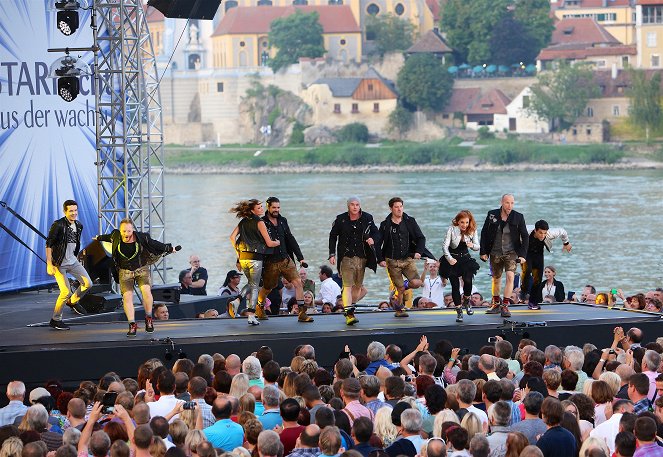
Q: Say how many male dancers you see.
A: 7